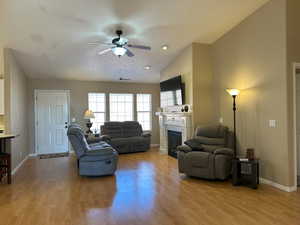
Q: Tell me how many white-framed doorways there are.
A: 2